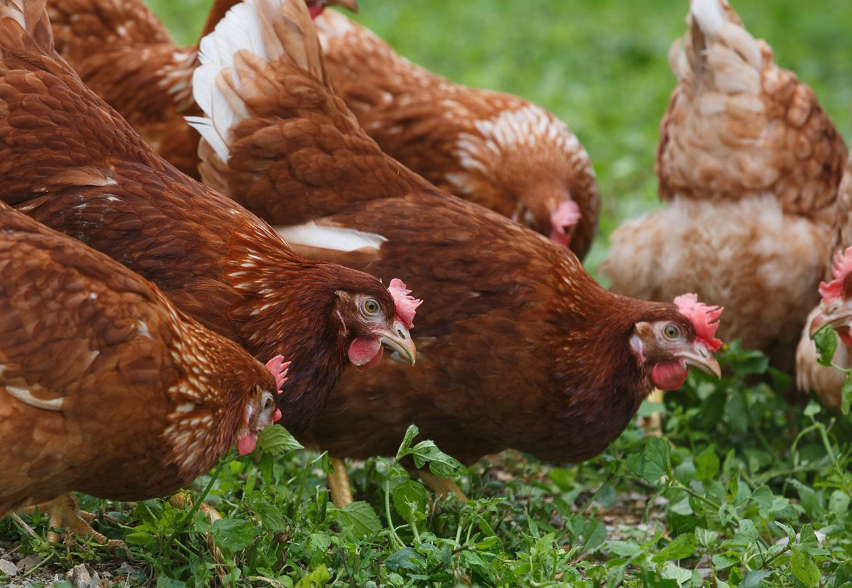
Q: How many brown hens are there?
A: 7